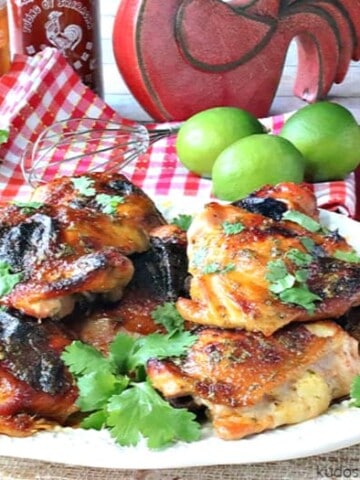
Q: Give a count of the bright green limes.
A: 3